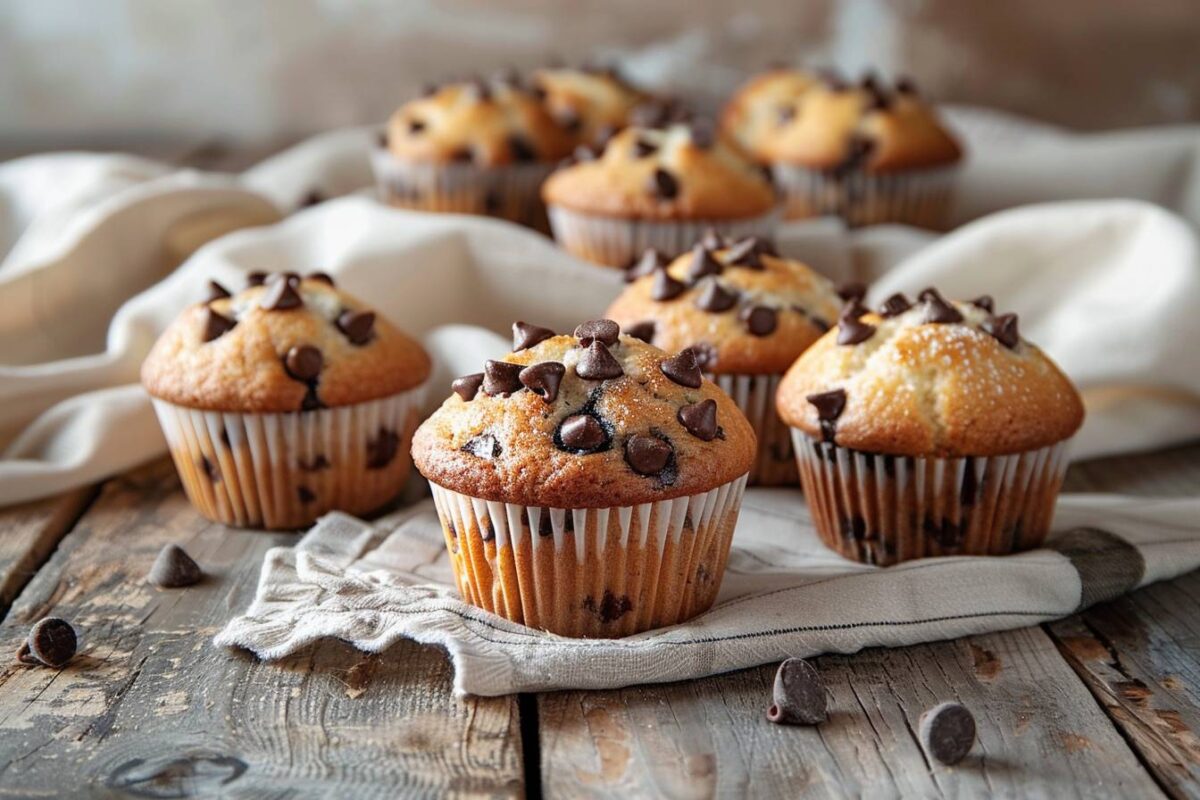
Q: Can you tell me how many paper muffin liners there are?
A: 7